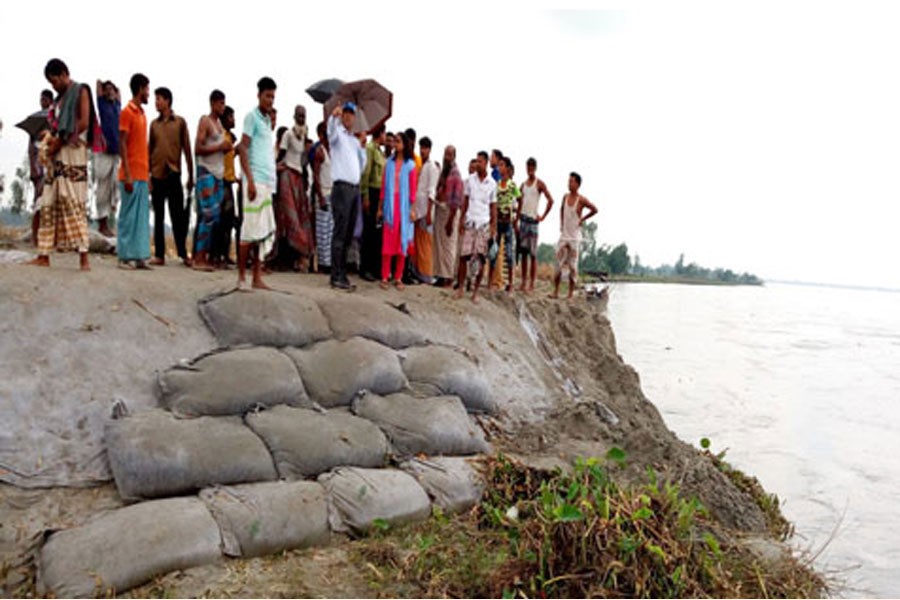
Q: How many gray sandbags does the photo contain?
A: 12